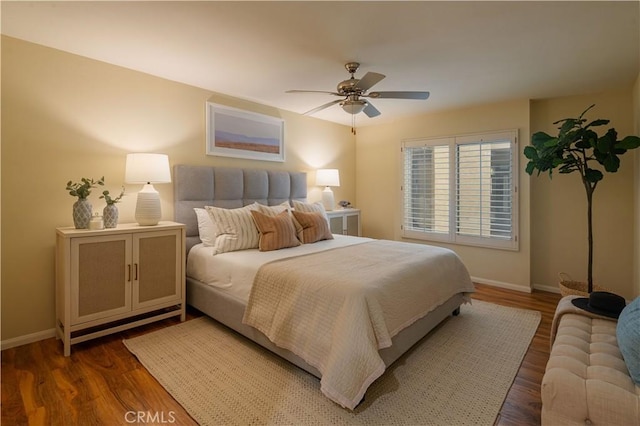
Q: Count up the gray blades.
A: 5